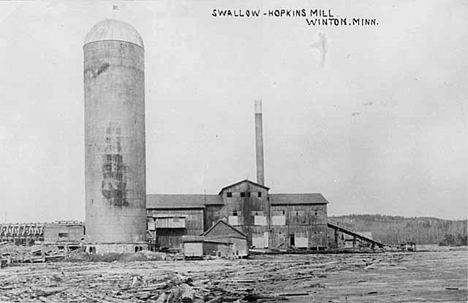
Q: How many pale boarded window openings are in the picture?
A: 5